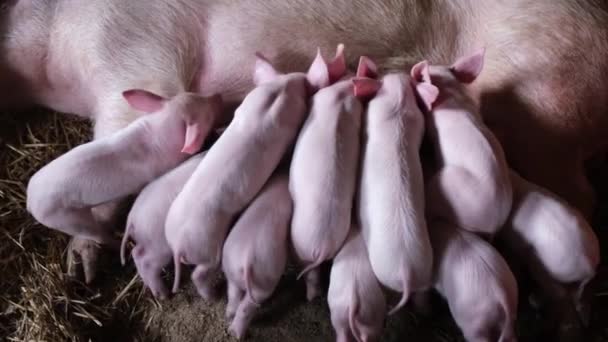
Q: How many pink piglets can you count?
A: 10